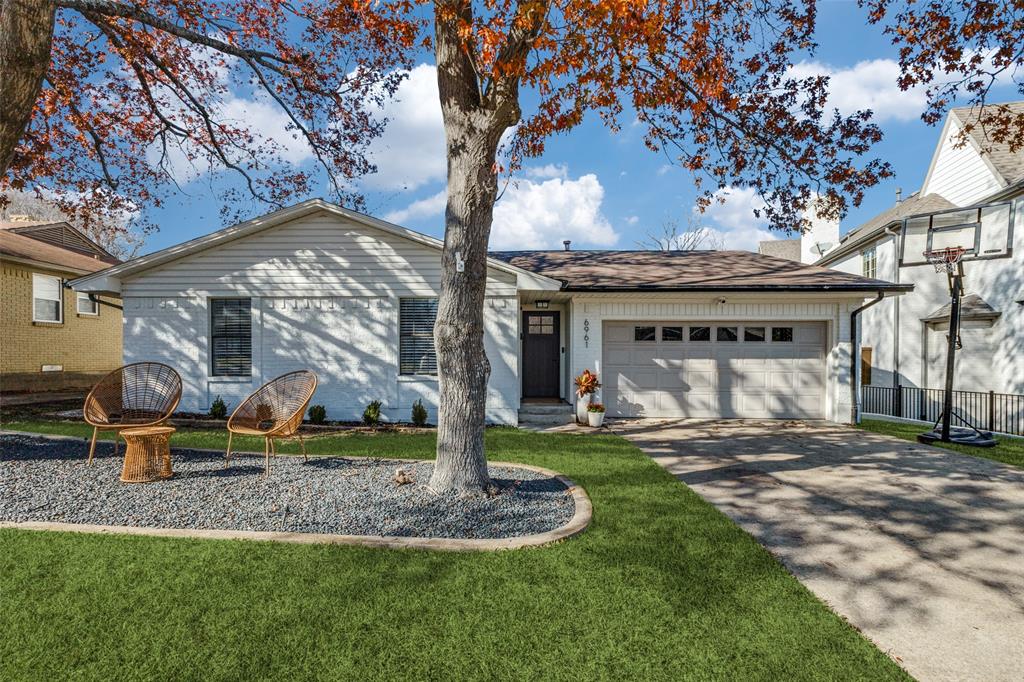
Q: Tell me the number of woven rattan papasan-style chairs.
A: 2